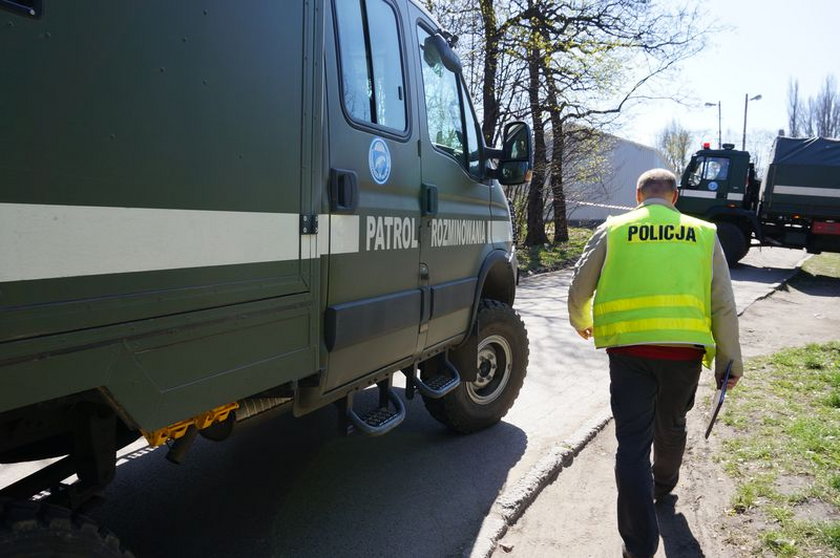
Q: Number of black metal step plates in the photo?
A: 2